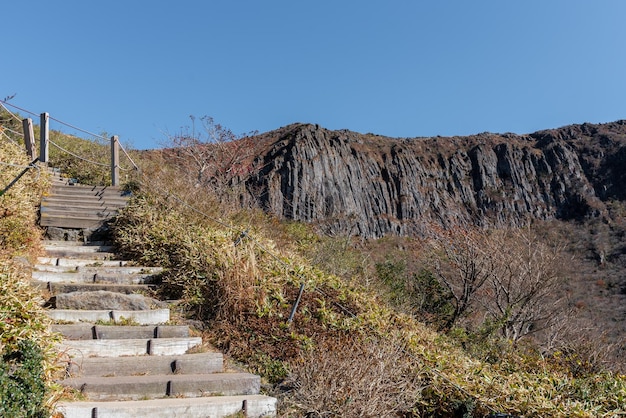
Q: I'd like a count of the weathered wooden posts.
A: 3